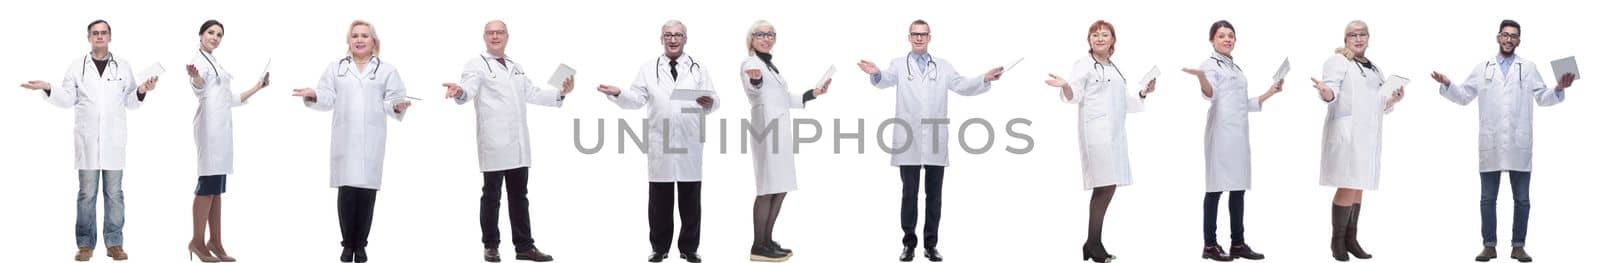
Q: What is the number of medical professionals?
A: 11